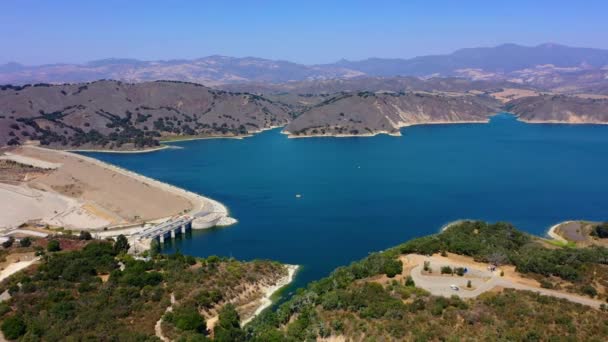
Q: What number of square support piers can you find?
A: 3